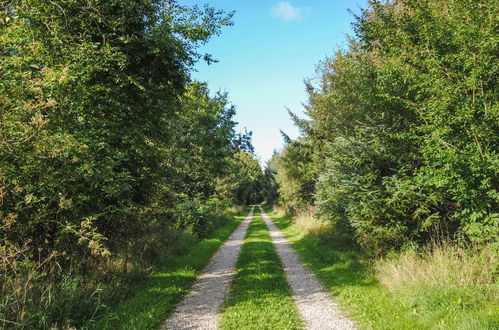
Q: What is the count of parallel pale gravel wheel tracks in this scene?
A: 2